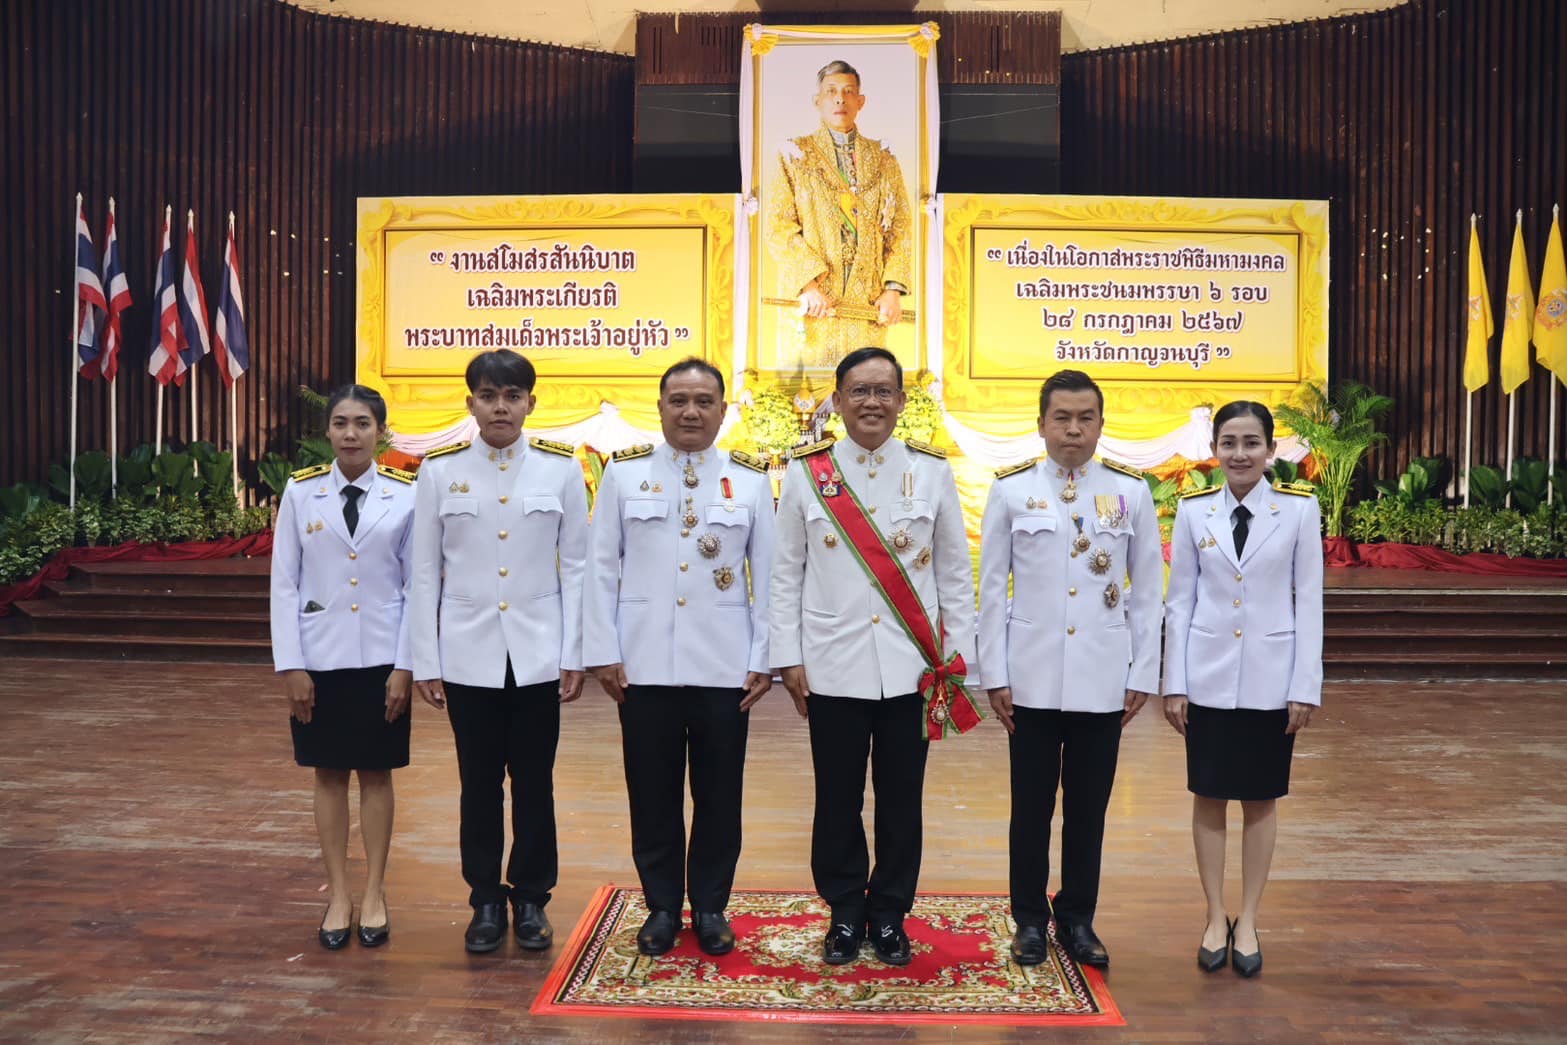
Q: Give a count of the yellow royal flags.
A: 3